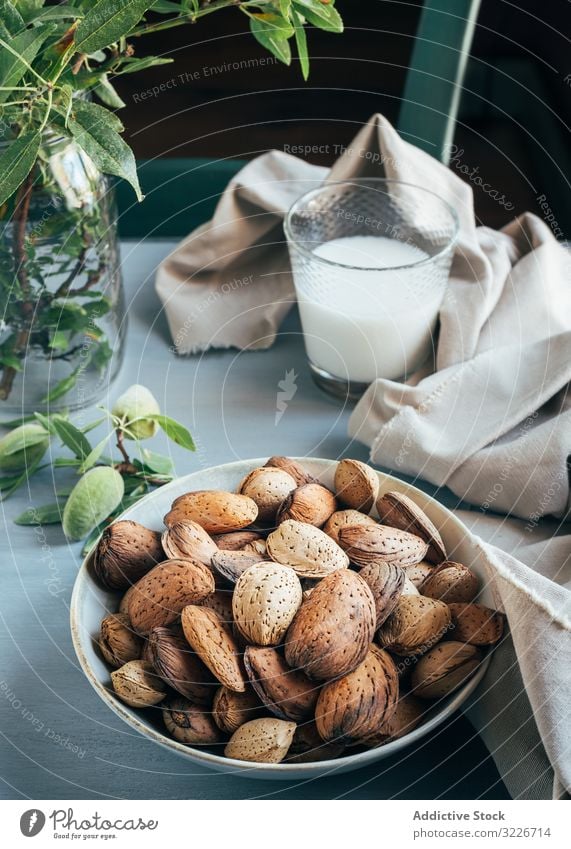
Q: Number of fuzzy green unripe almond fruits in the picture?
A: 3